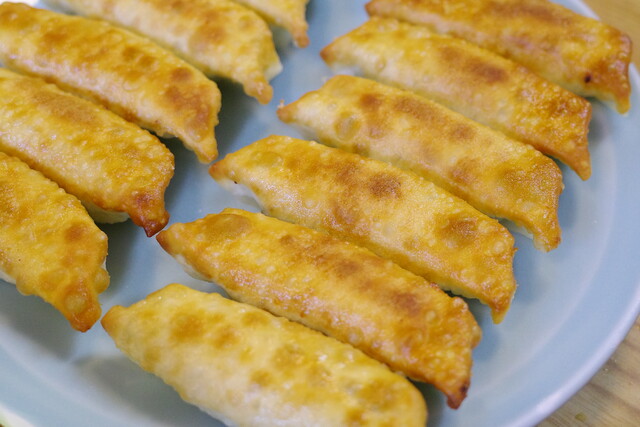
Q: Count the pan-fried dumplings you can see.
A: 11